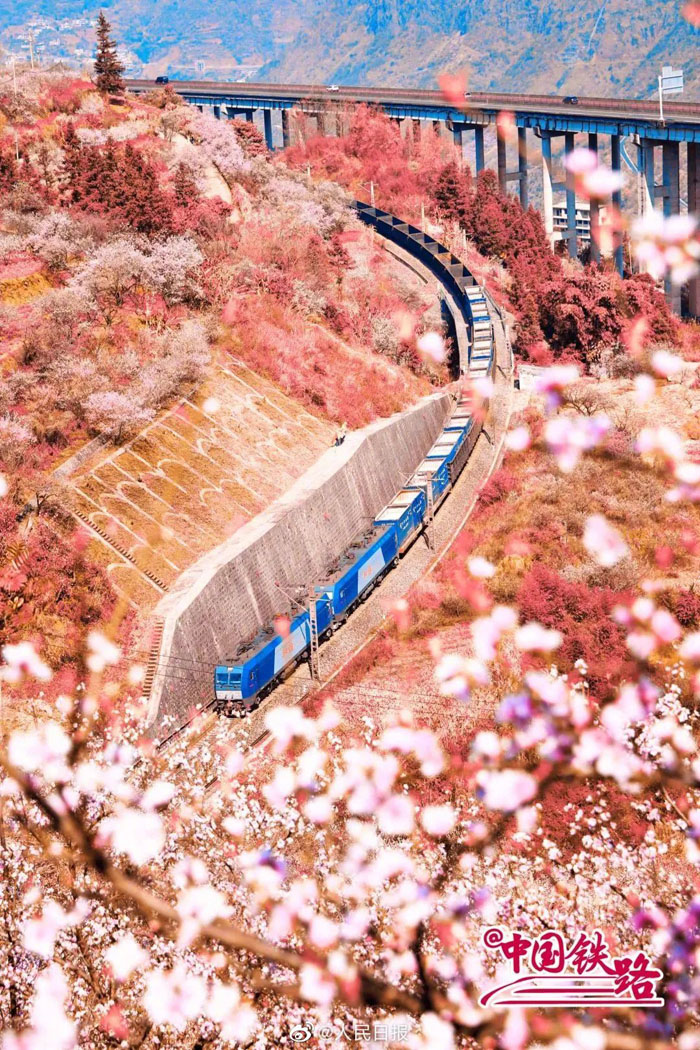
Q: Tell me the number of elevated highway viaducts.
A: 1